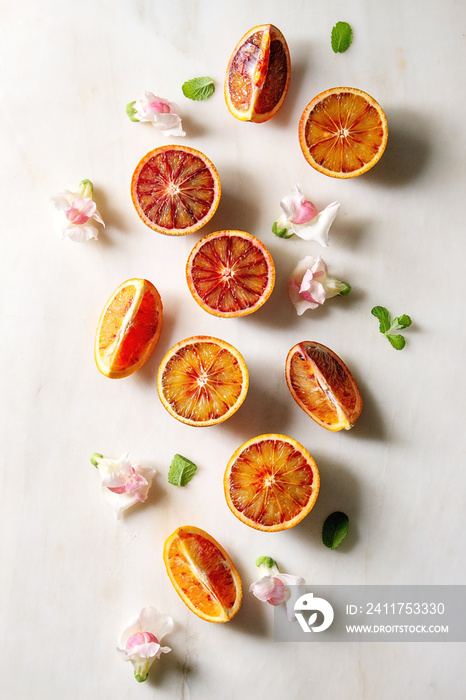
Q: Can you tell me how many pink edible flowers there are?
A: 7